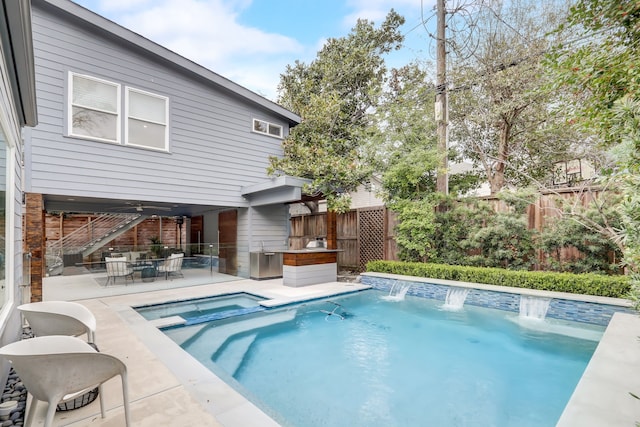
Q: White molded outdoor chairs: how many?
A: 2